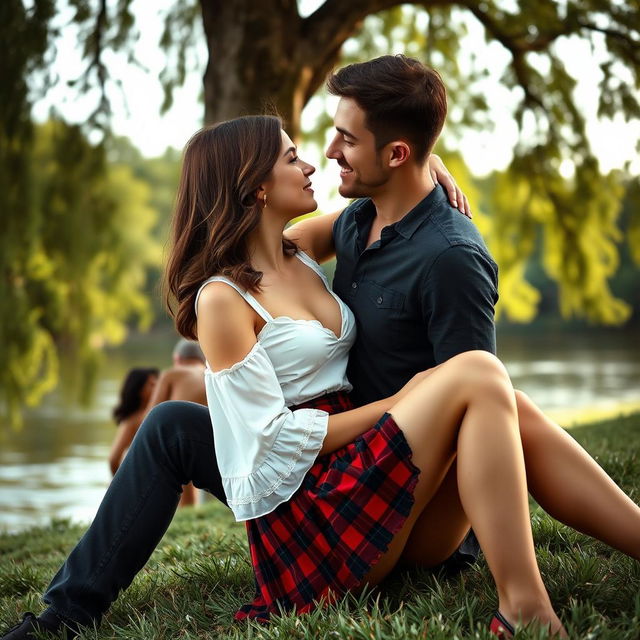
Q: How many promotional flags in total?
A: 0